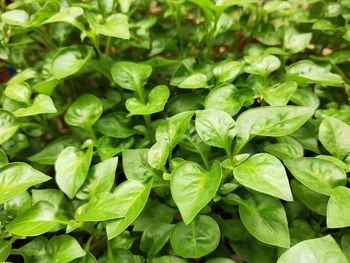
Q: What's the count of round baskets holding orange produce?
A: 0